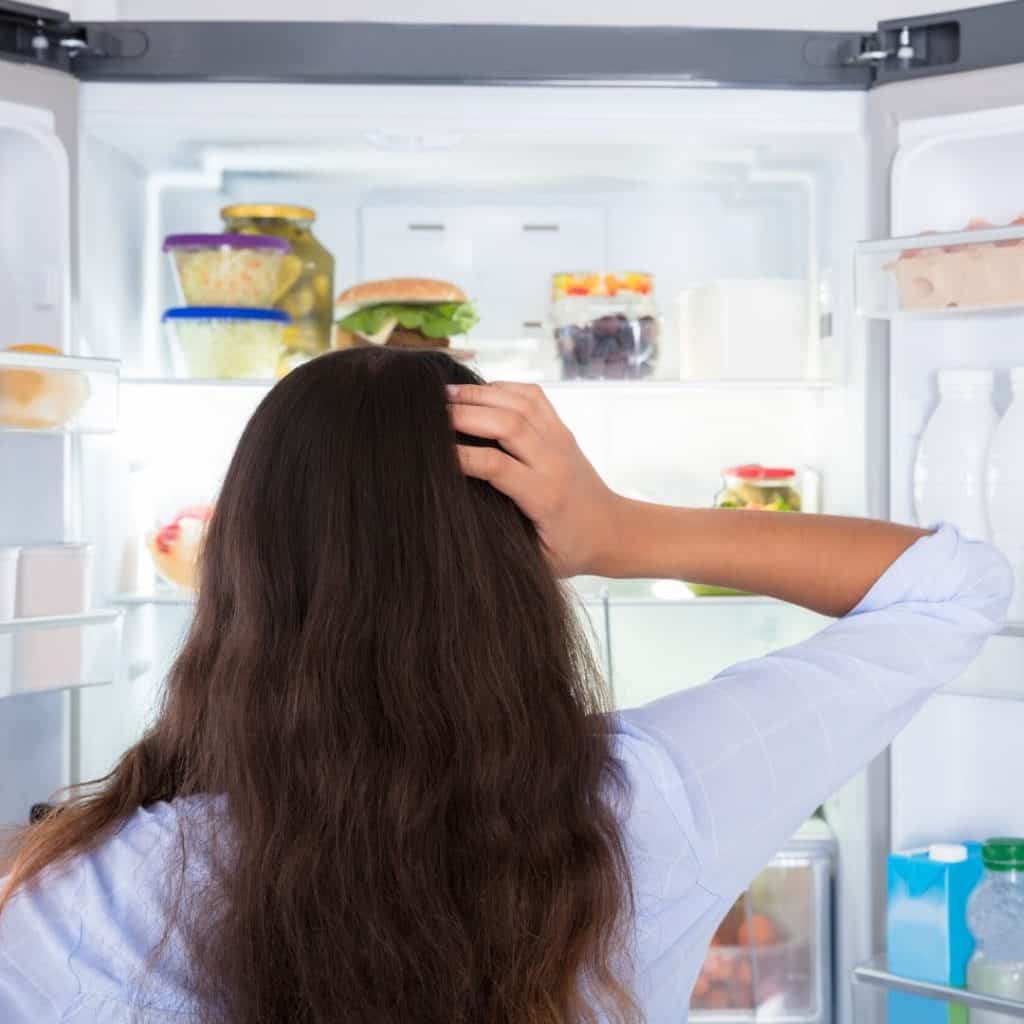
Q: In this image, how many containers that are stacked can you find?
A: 2